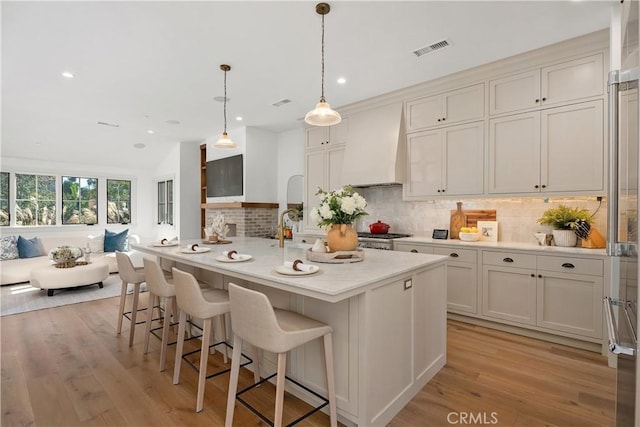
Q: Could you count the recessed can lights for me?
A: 4